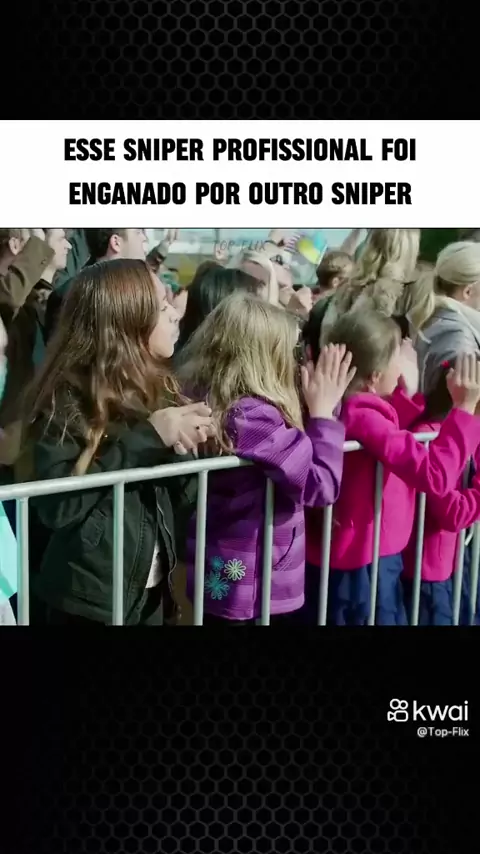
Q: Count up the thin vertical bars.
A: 9